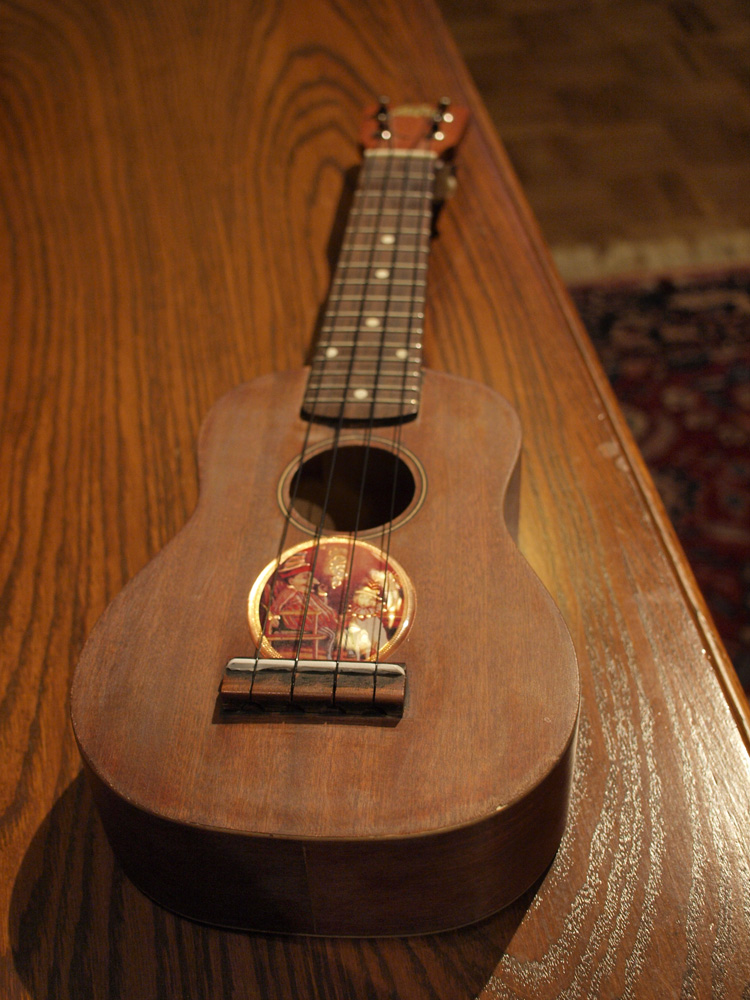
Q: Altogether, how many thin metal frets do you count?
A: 15